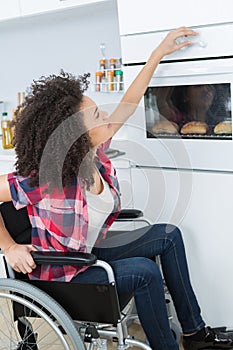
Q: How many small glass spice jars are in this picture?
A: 5